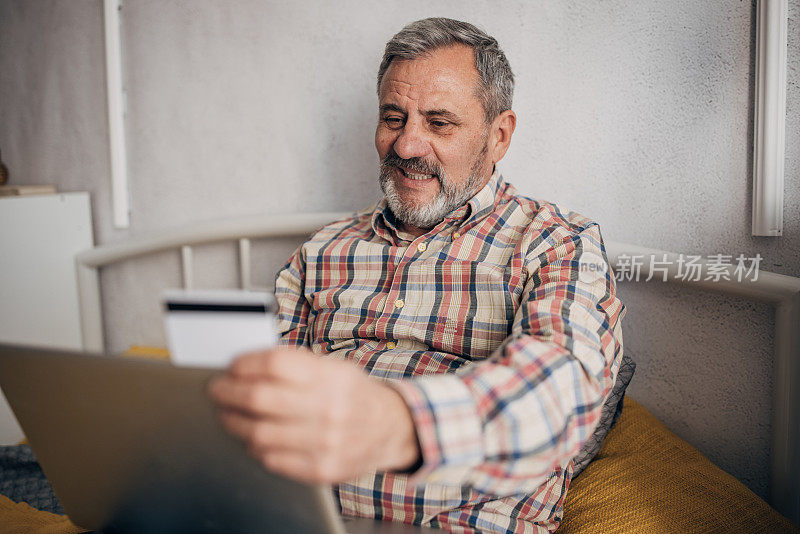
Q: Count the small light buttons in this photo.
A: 4